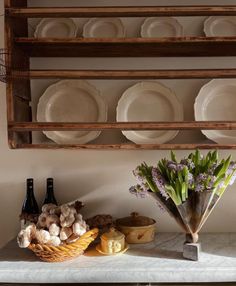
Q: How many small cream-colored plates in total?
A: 4